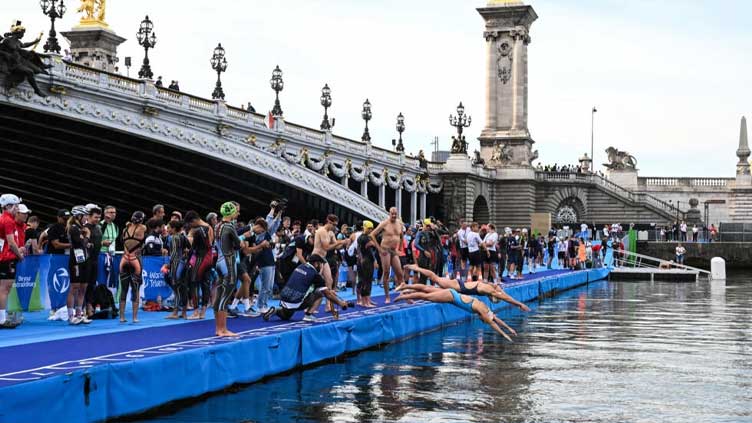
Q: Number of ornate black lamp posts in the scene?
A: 8